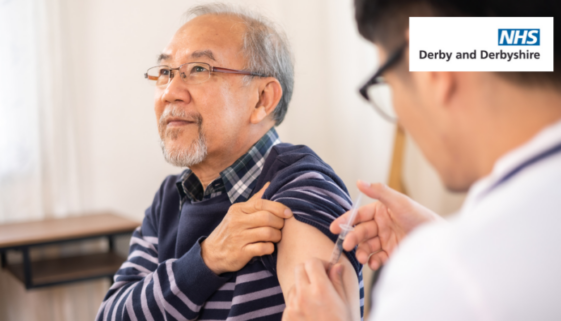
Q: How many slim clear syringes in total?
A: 1